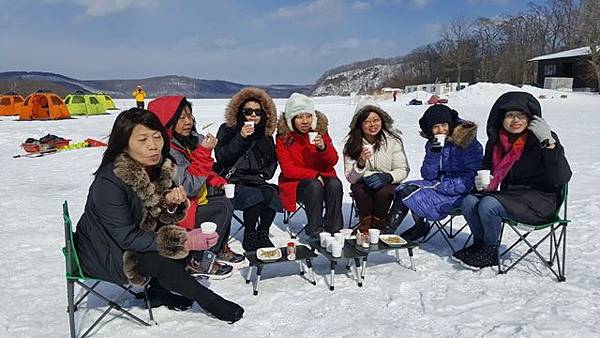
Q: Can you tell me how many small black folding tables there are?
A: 3